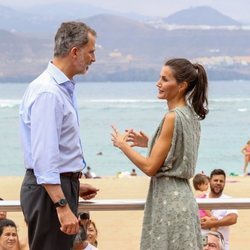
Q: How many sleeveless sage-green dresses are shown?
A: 1